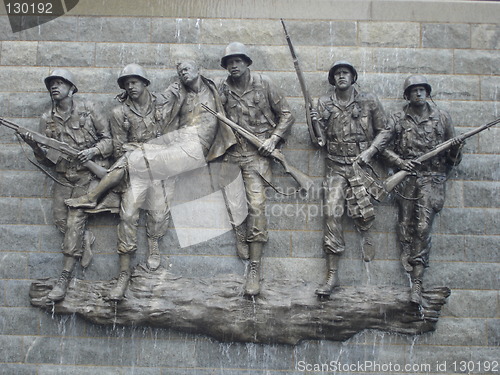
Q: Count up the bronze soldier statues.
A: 6